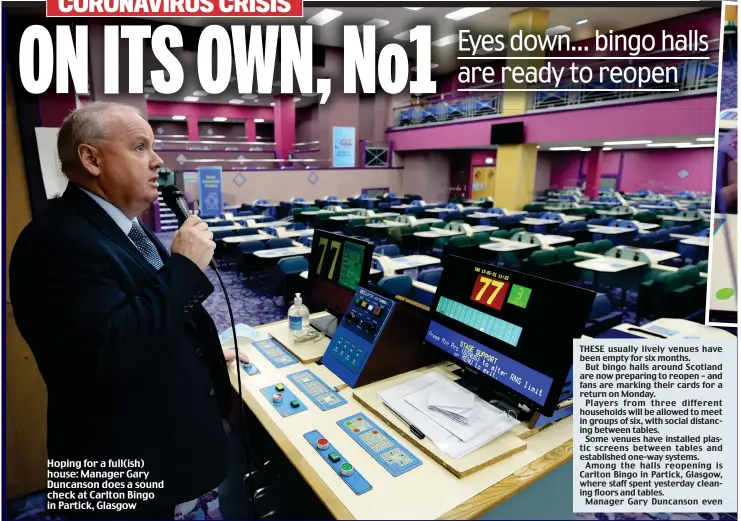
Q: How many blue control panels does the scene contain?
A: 7